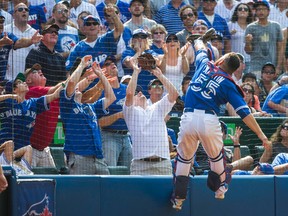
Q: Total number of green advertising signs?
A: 2